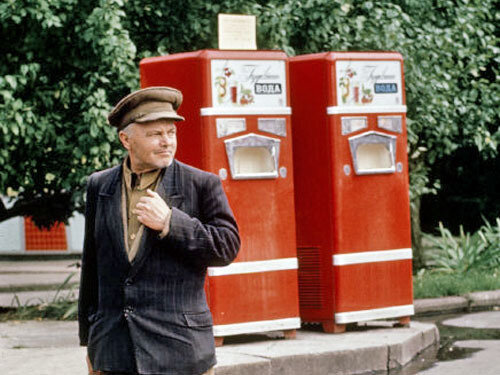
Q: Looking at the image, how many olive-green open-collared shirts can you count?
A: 1